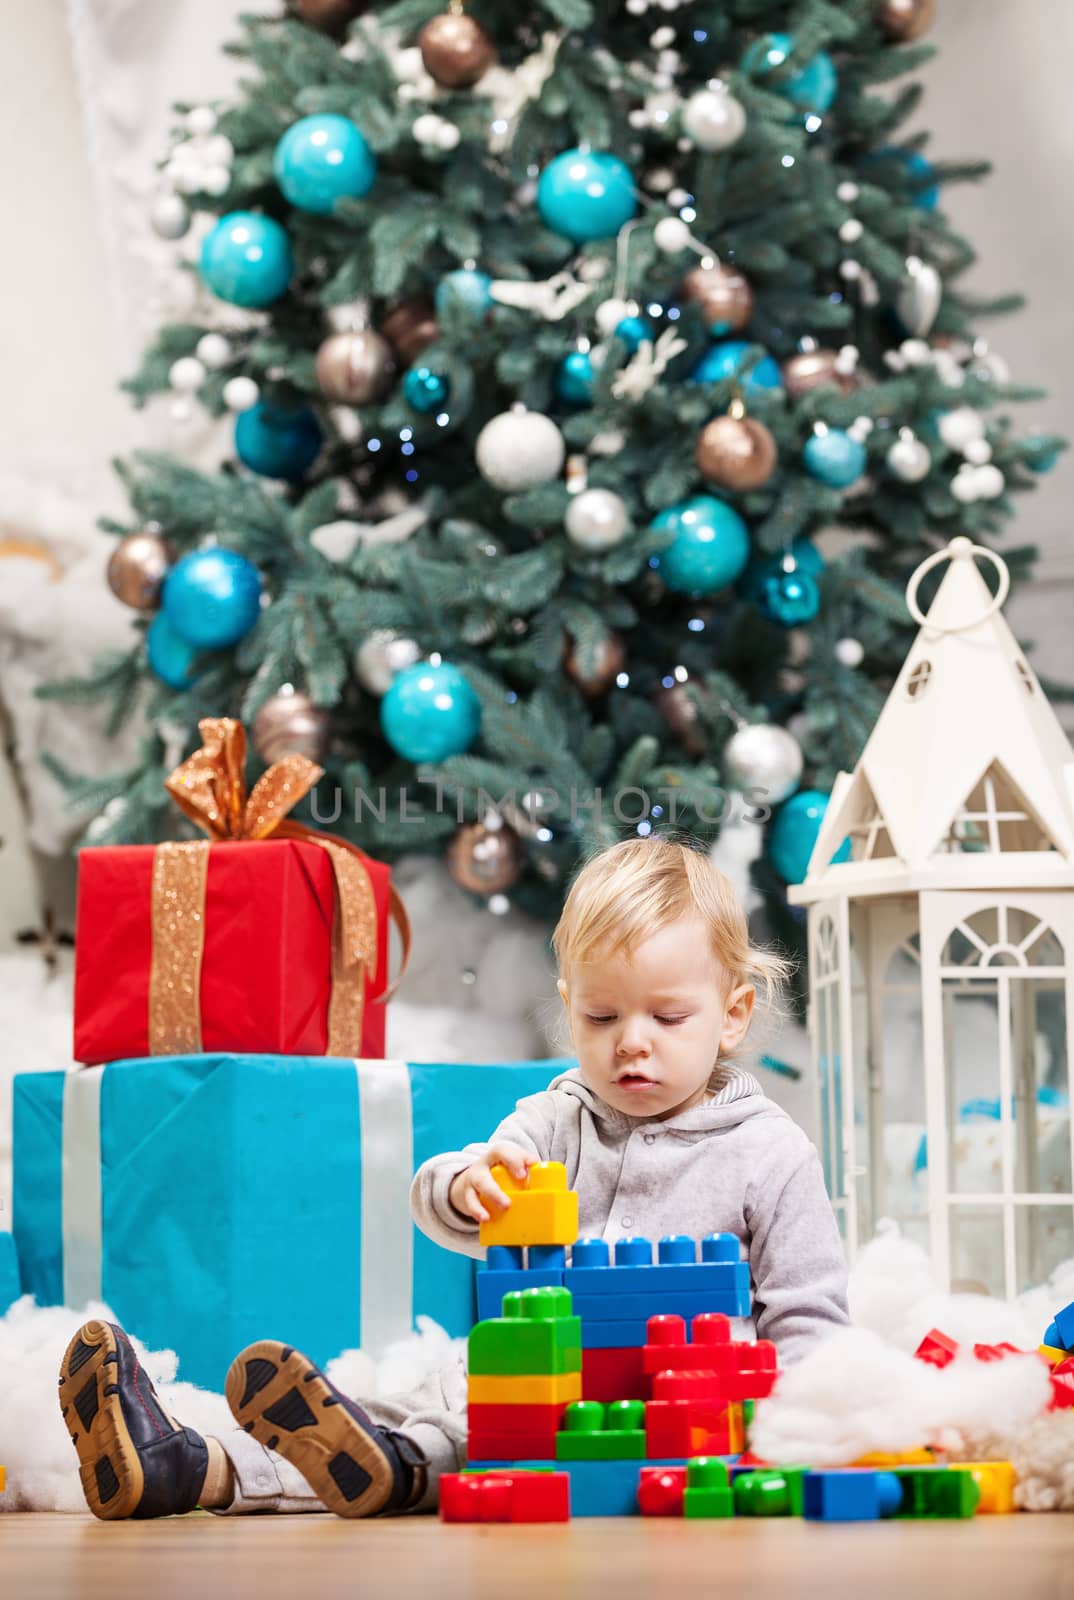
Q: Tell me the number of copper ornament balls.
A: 13